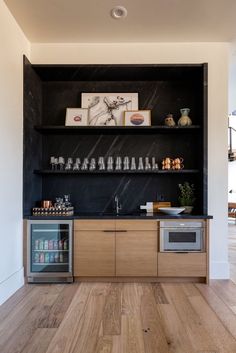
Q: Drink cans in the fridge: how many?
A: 13